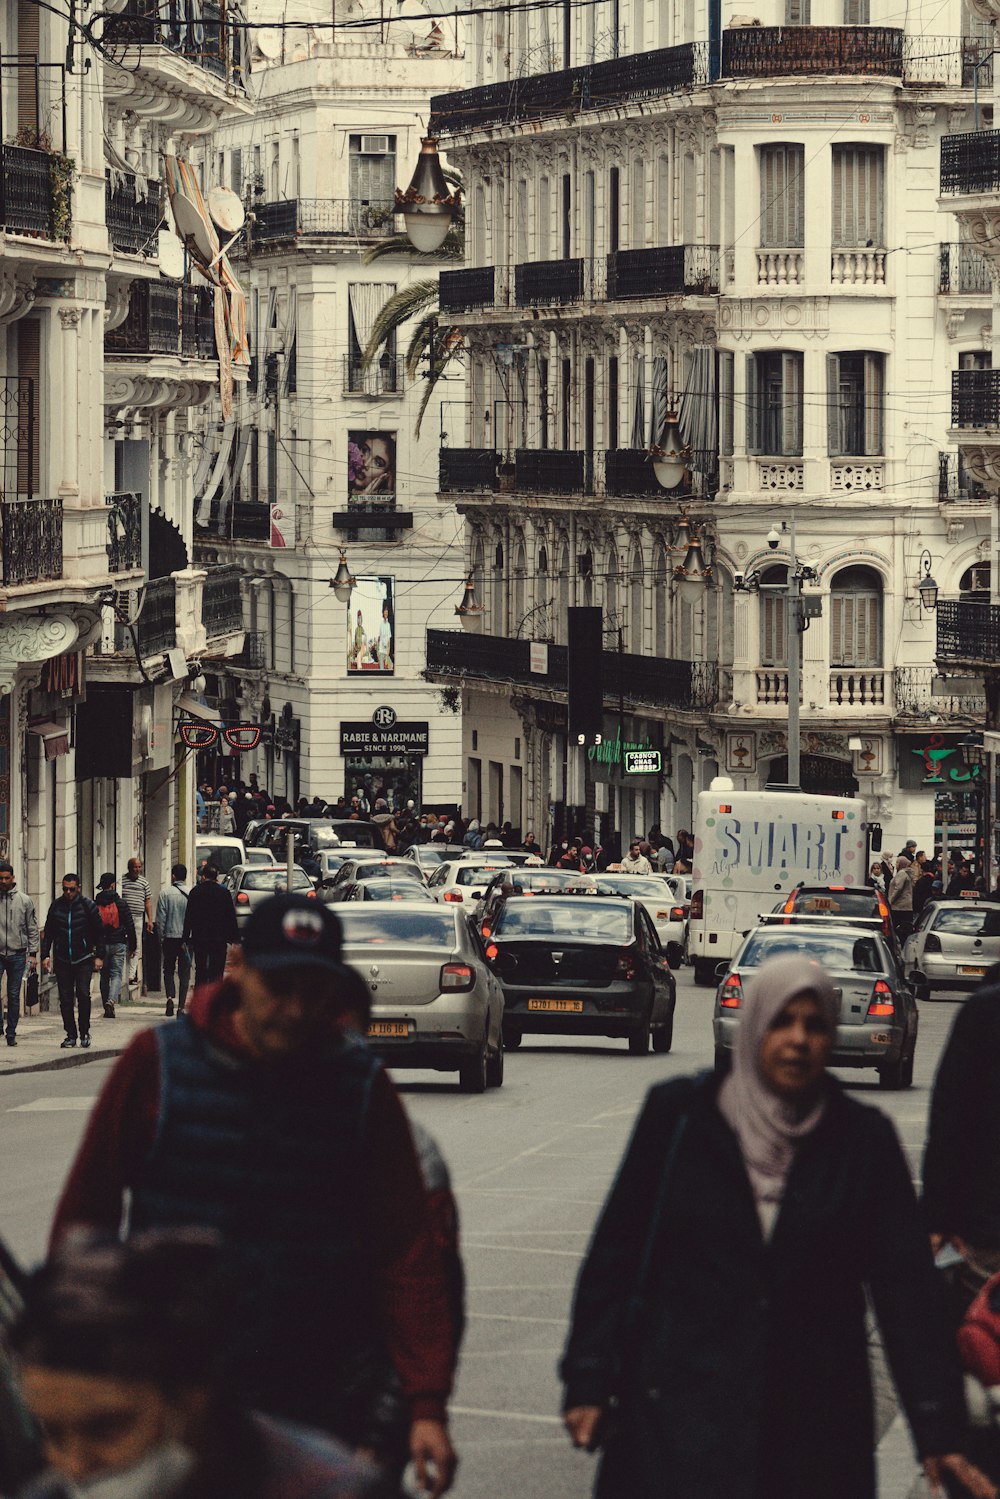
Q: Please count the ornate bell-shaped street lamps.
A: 6